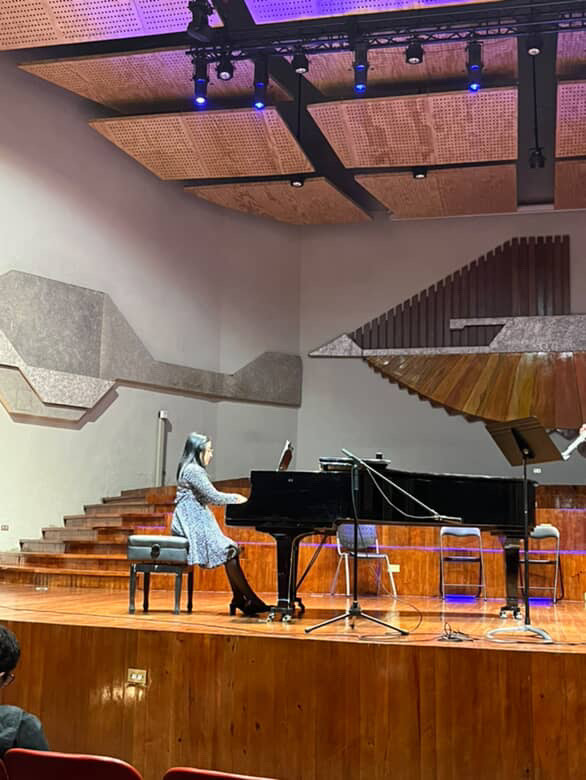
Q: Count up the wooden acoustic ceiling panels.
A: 11